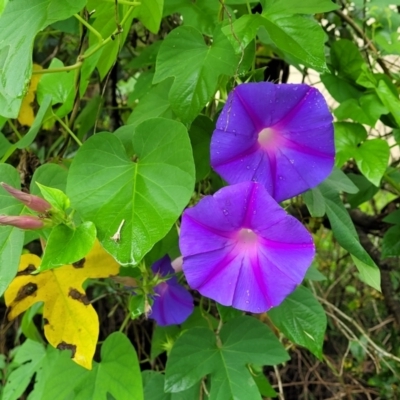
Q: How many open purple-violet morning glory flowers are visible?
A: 3